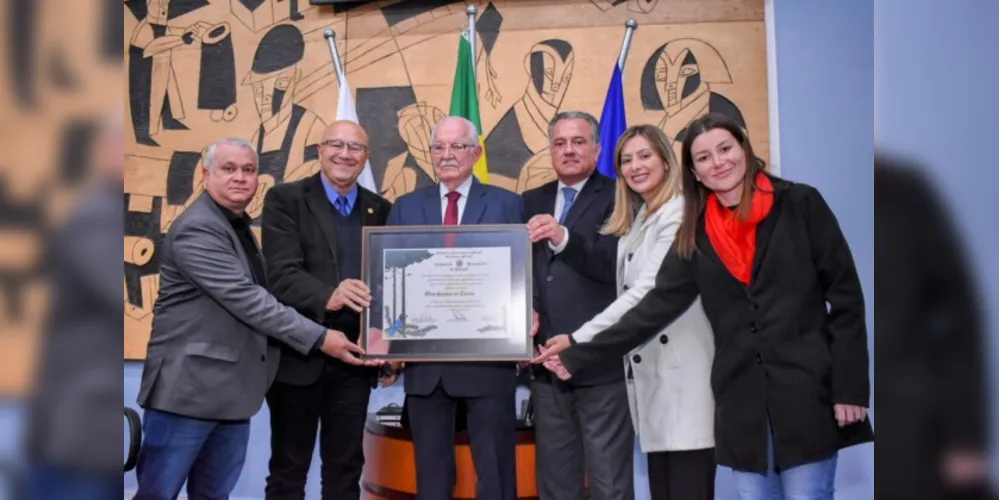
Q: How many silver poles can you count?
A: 3